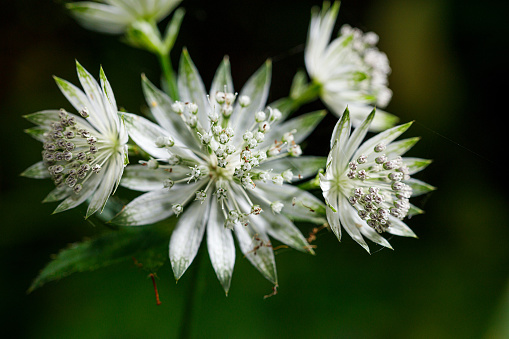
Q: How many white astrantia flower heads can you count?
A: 5